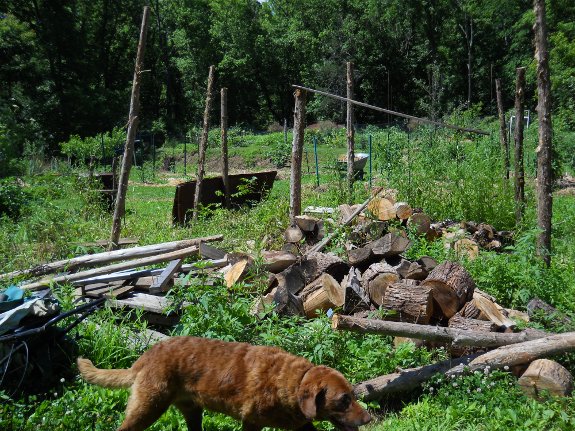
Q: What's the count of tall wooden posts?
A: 8